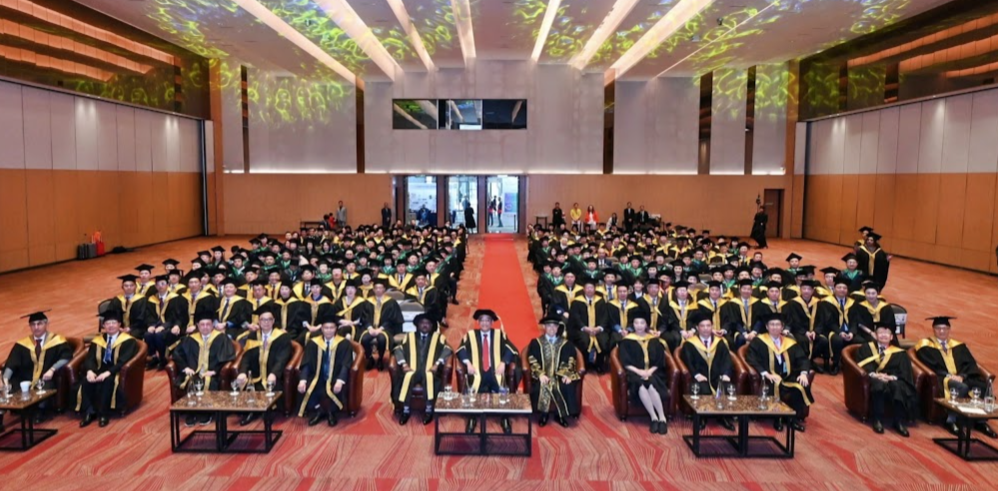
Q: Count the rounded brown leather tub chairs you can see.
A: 13